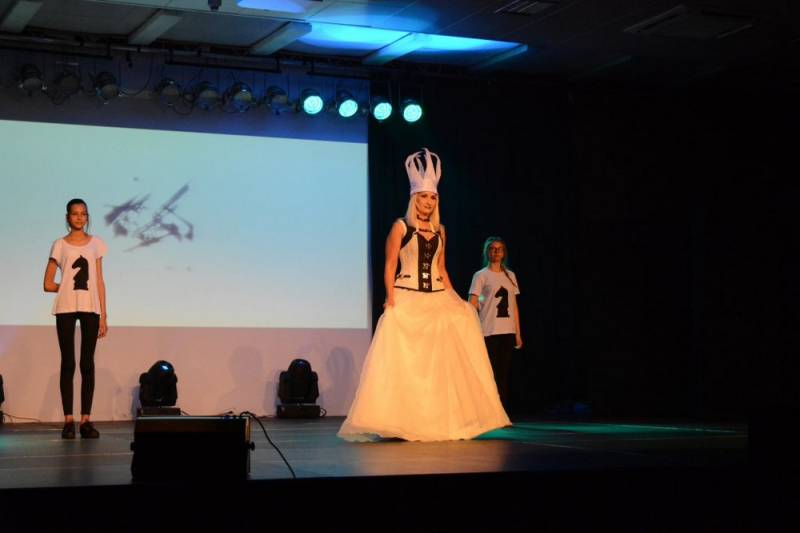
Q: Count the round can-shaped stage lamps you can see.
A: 11